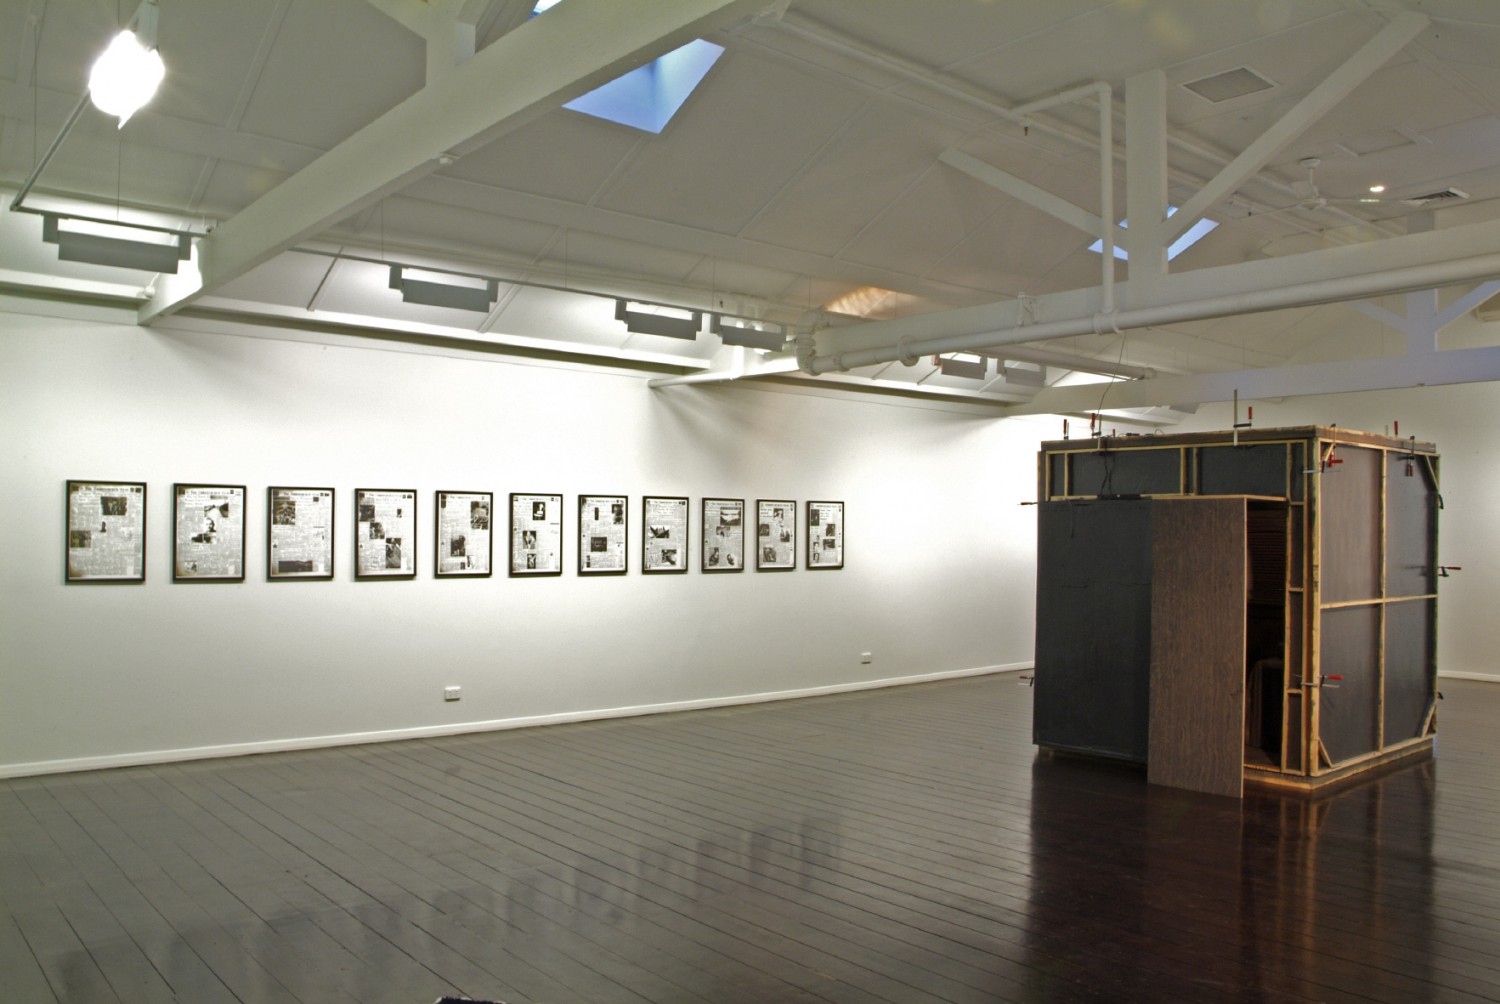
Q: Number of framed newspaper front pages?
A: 11